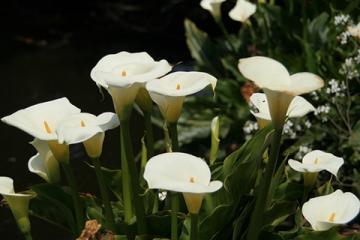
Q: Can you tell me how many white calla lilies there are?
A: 13